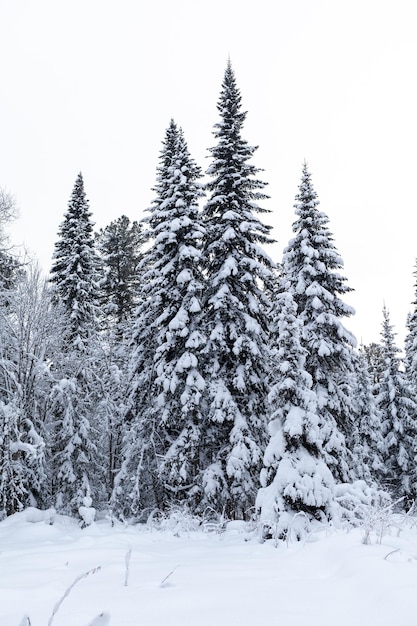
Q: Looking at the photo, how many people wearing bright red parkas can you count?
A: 0